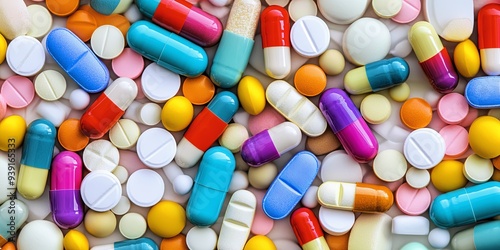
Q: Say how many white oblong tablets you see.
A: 2